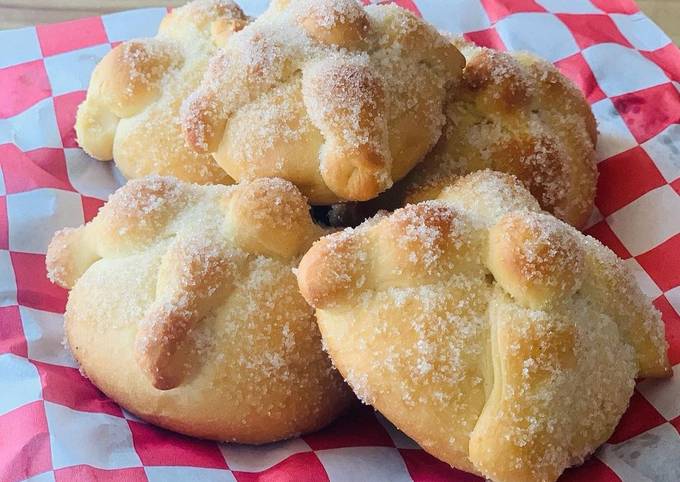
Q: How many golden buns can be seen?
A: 5